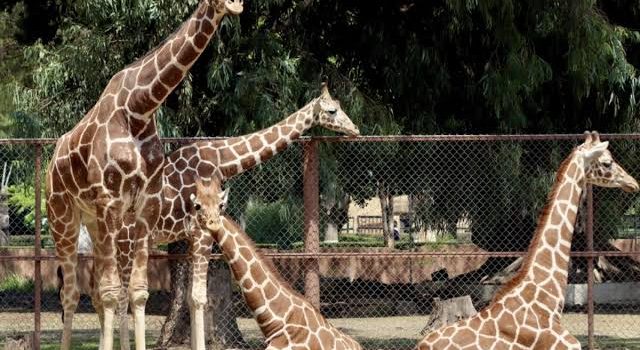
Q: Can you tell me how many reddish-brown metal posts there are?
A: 3